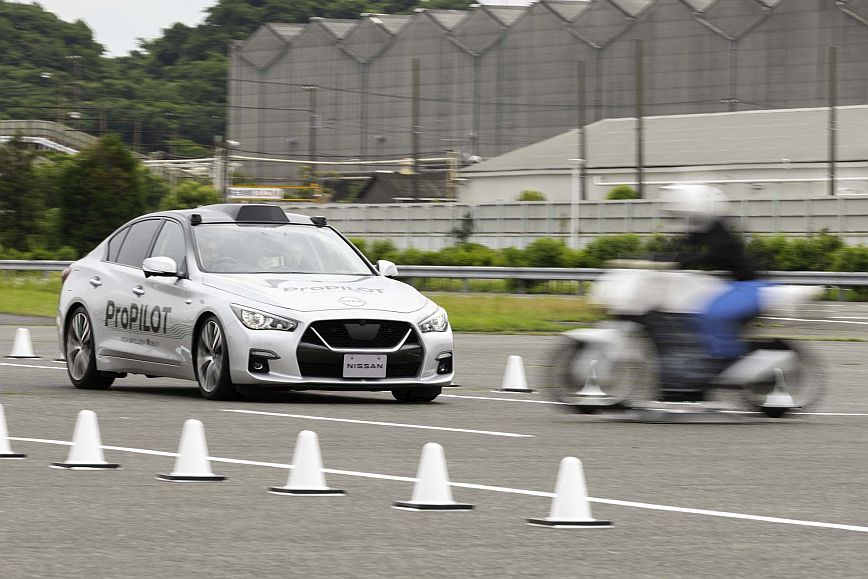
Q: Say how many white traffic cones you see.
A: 10